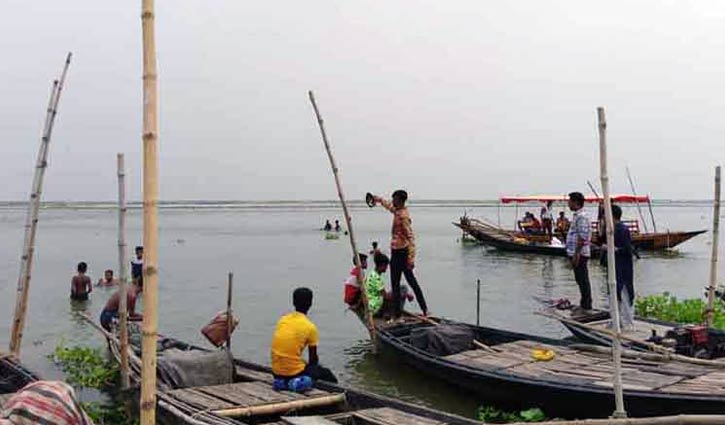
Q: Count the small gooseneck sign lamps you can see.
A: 0